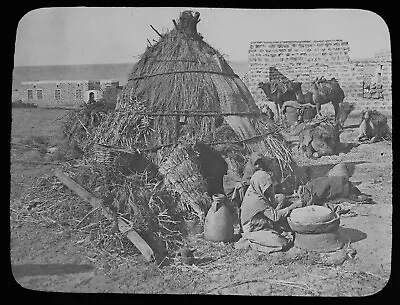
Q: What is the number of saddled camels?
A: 2